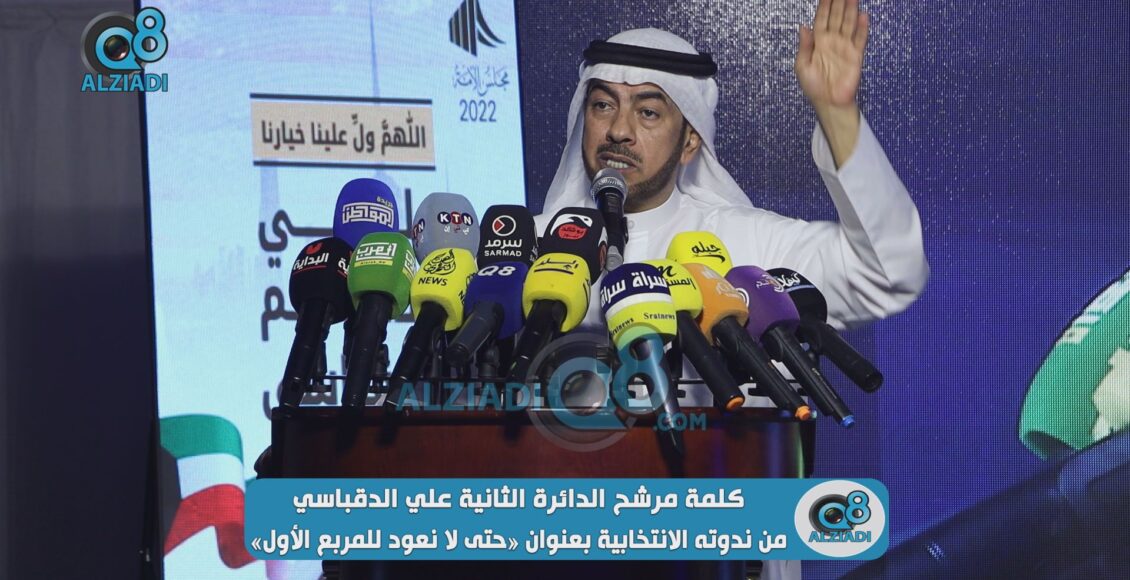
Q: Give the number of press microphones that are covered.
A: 15